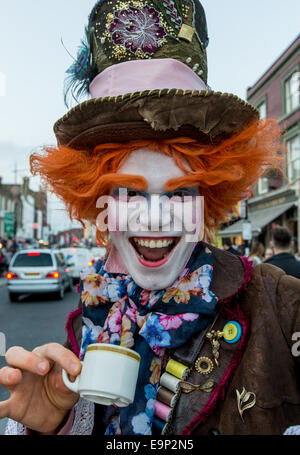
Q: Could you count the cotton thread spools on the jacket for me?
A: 5